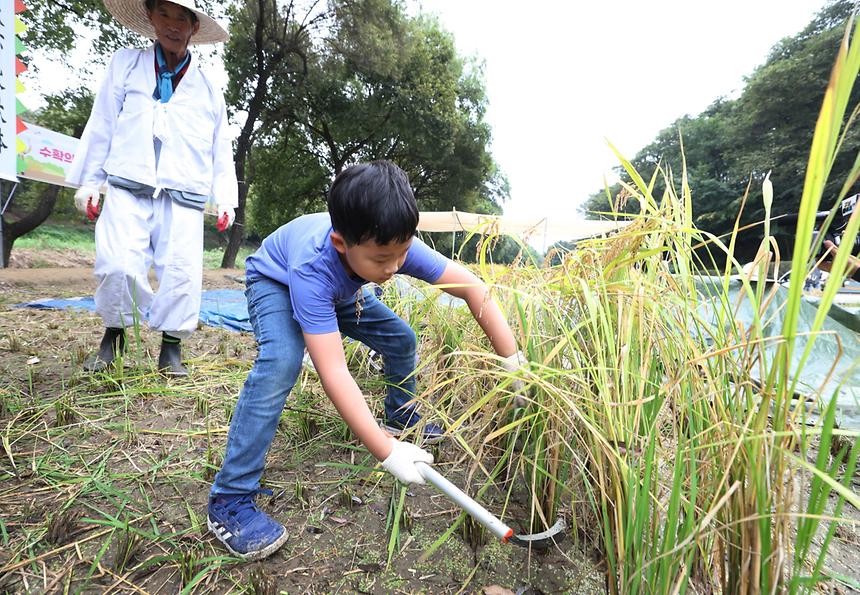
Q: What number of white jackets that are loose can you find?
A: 1